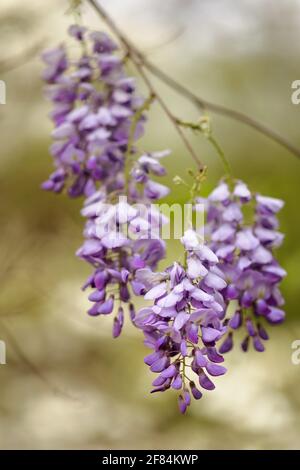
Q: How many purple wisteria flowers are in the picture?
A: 4